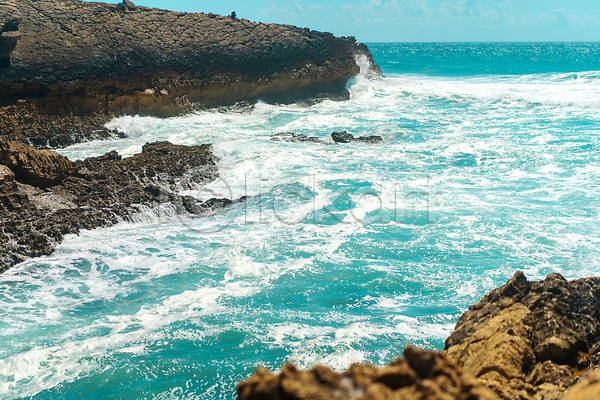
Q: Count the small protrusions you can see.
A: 2